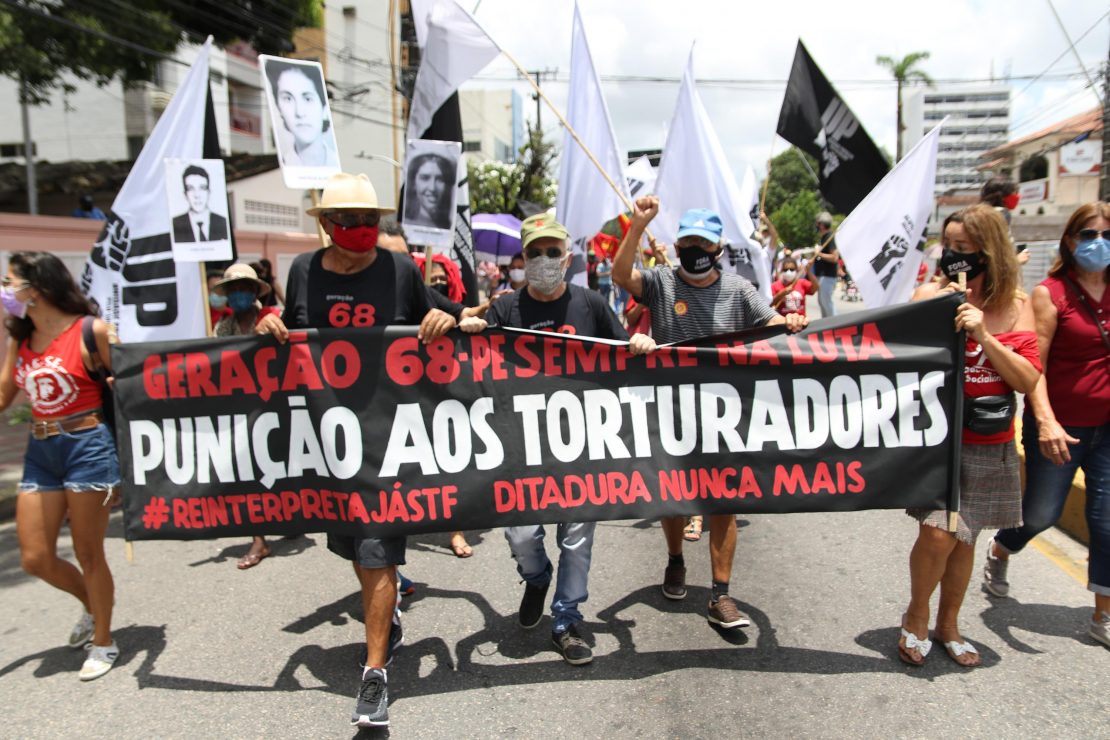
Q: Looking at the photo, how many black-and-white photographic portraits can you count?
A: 3